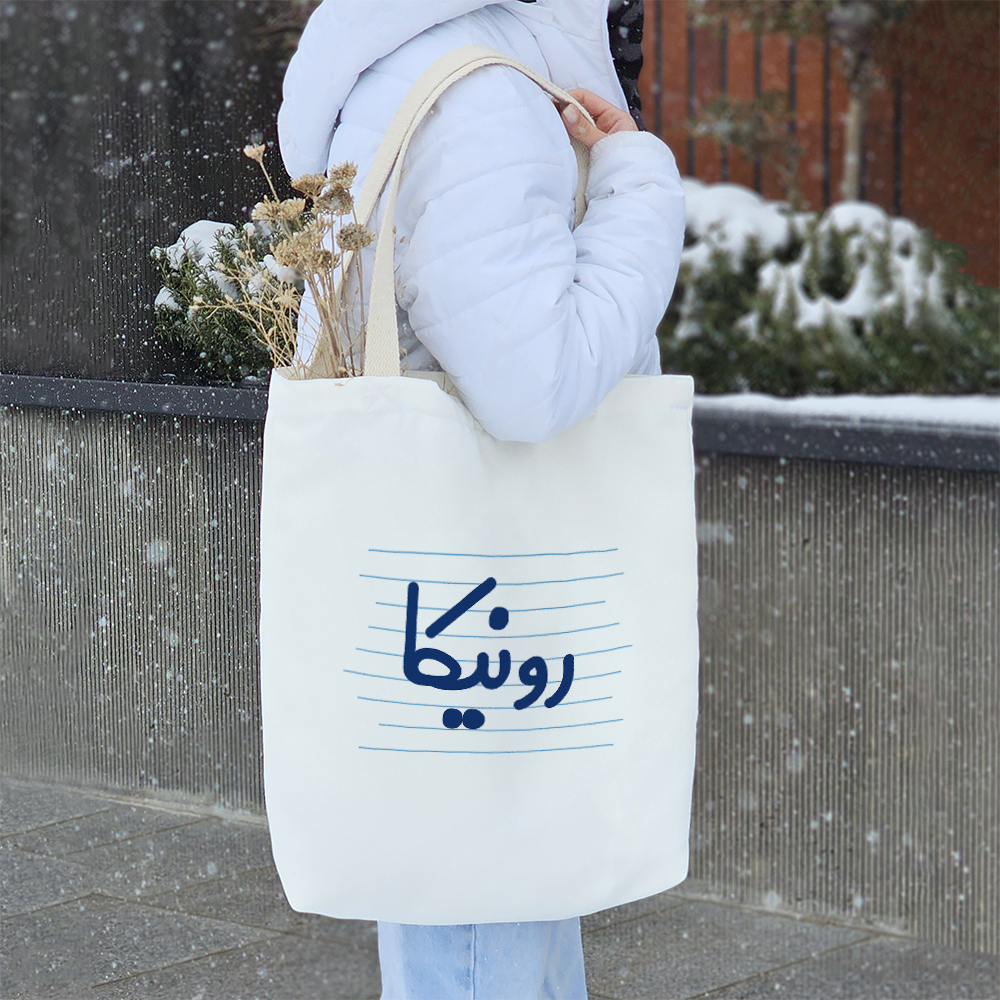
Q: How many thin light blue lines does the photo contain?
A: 9